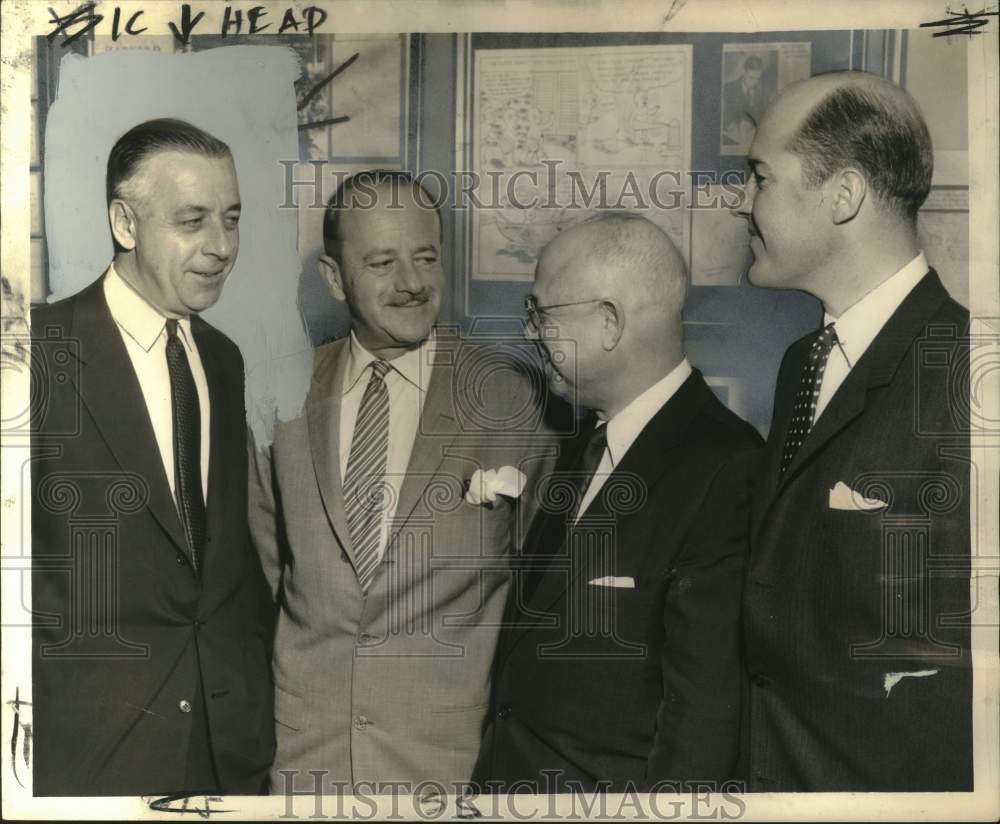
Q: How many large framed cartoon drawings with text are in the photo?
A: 1